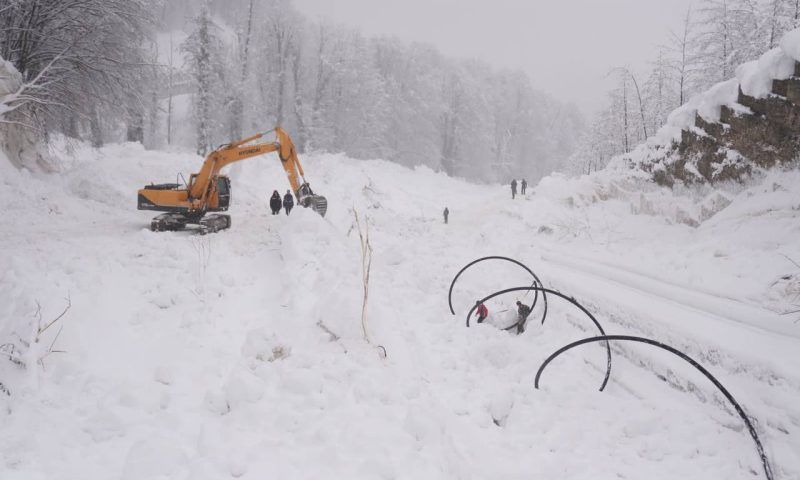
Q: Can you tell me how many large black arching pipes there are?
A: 3